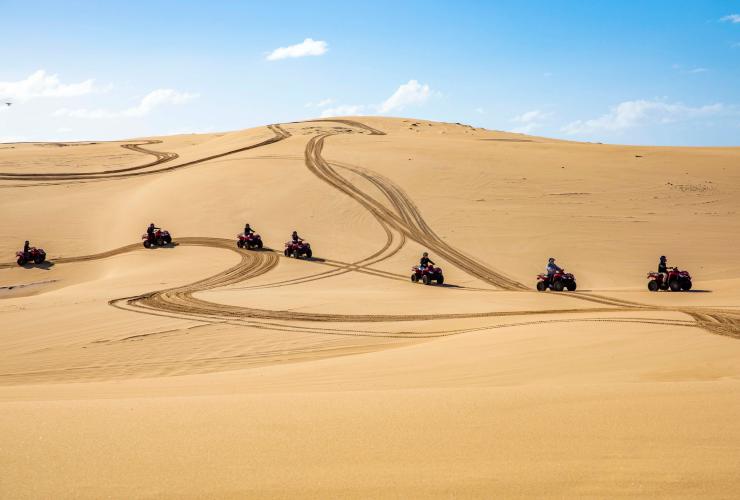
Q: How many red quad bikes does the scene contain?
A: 7